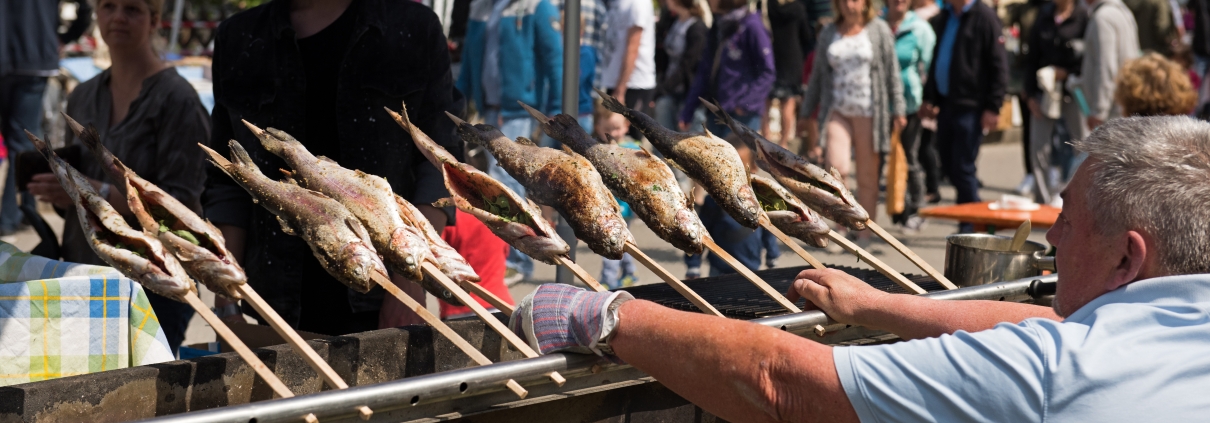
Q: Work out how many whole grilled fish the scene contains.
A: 11